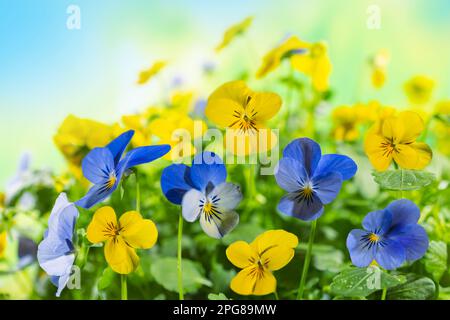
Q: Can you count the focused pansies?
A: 9